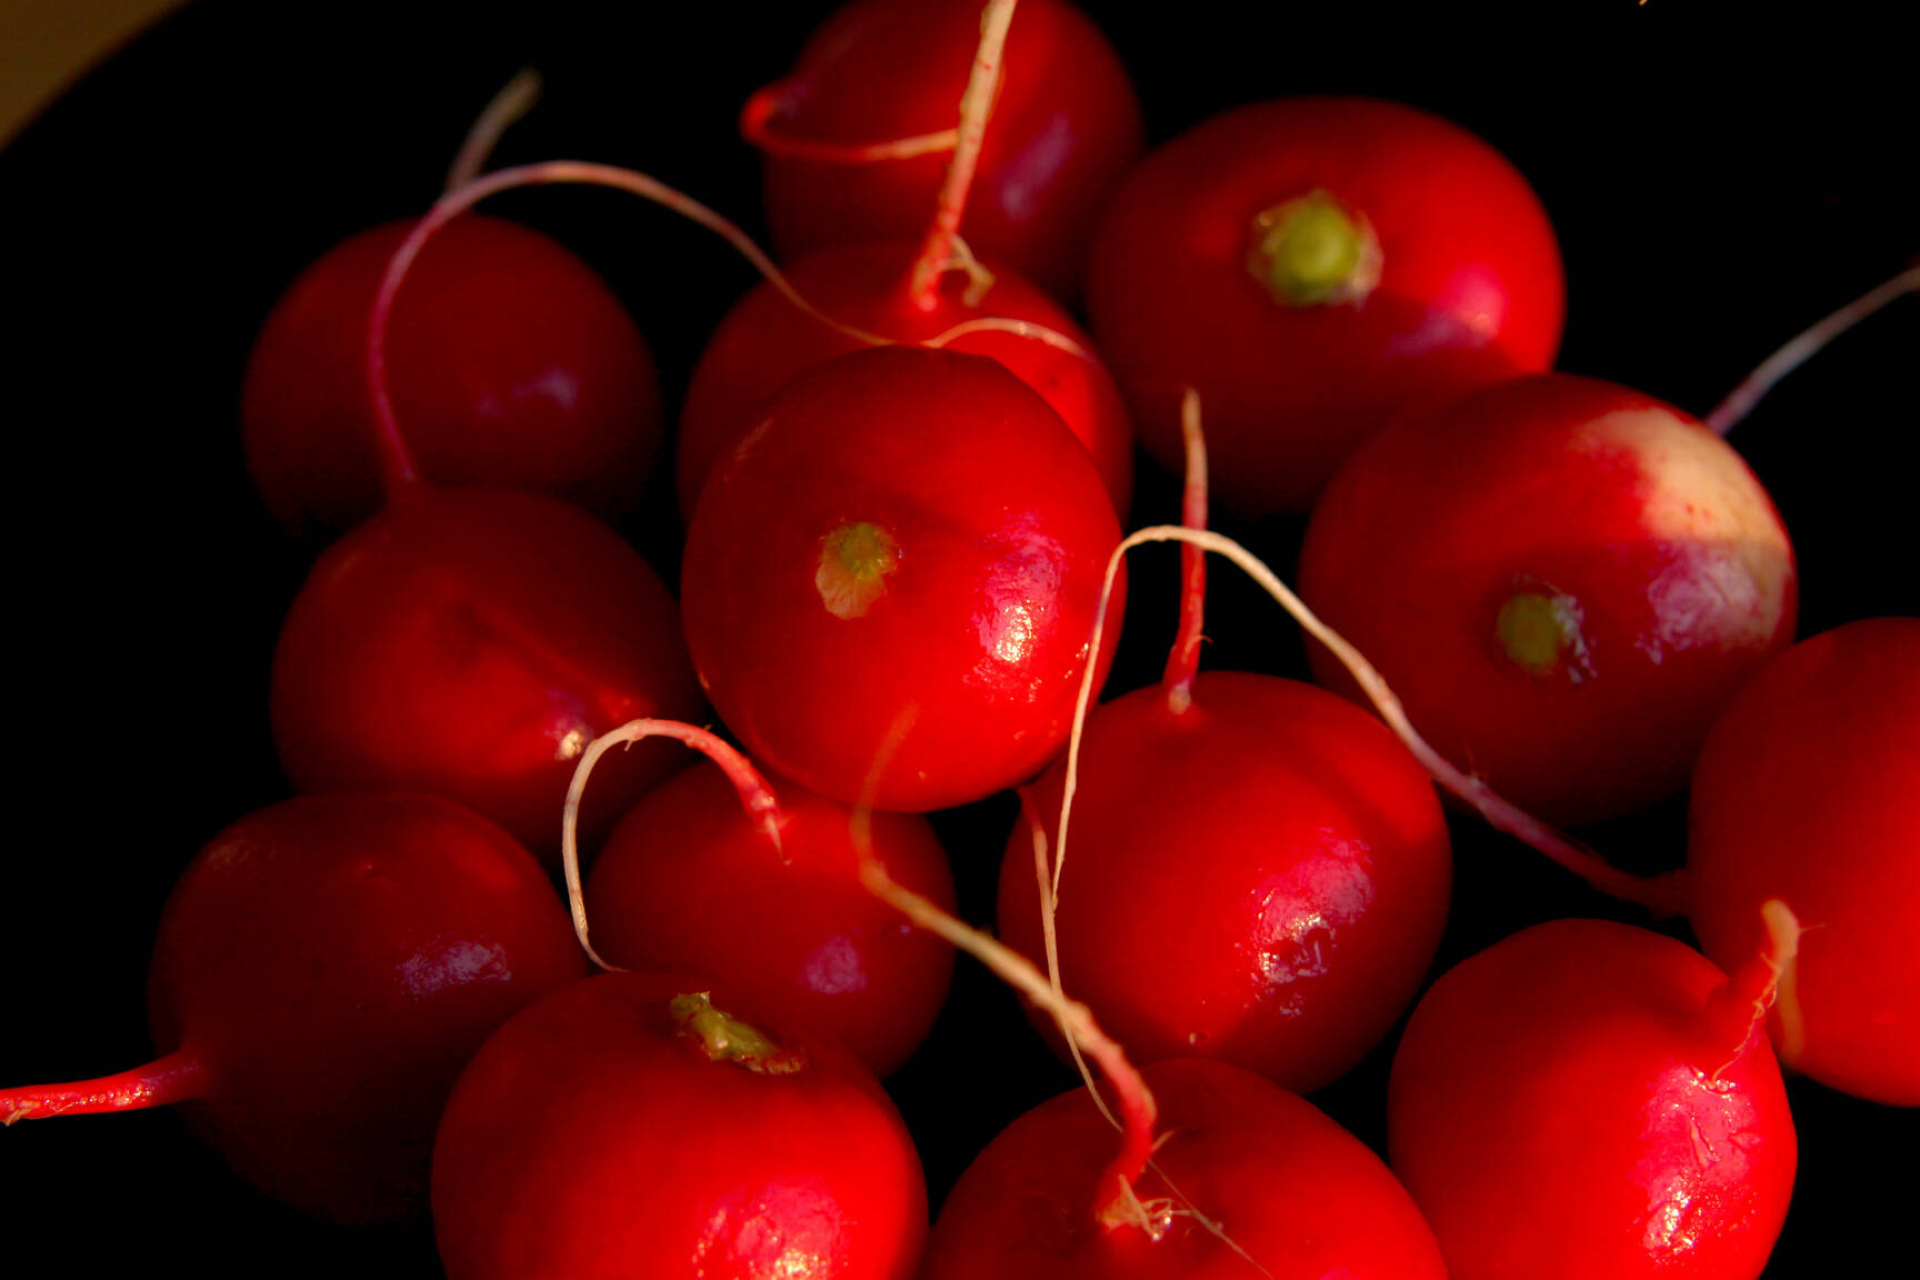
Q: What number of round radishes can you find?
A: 14